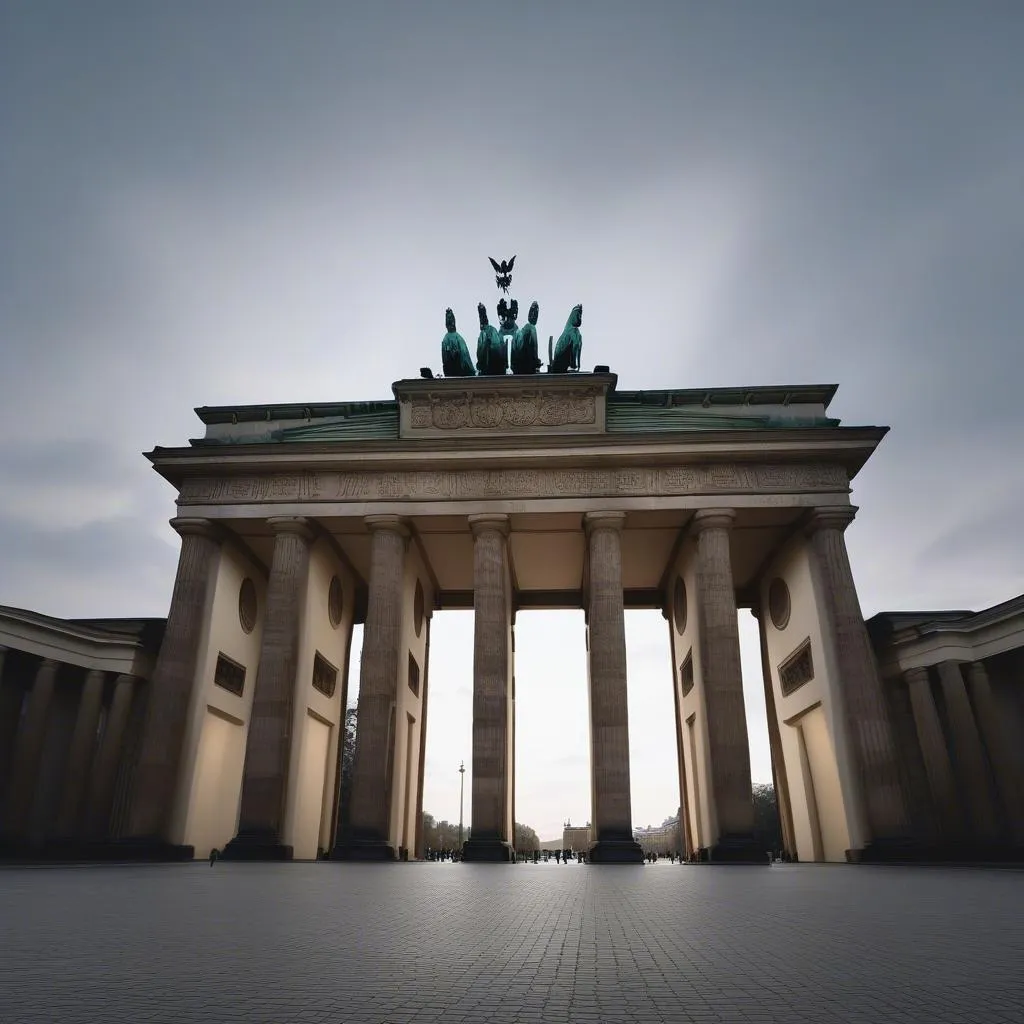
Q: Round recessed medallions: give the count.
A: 5